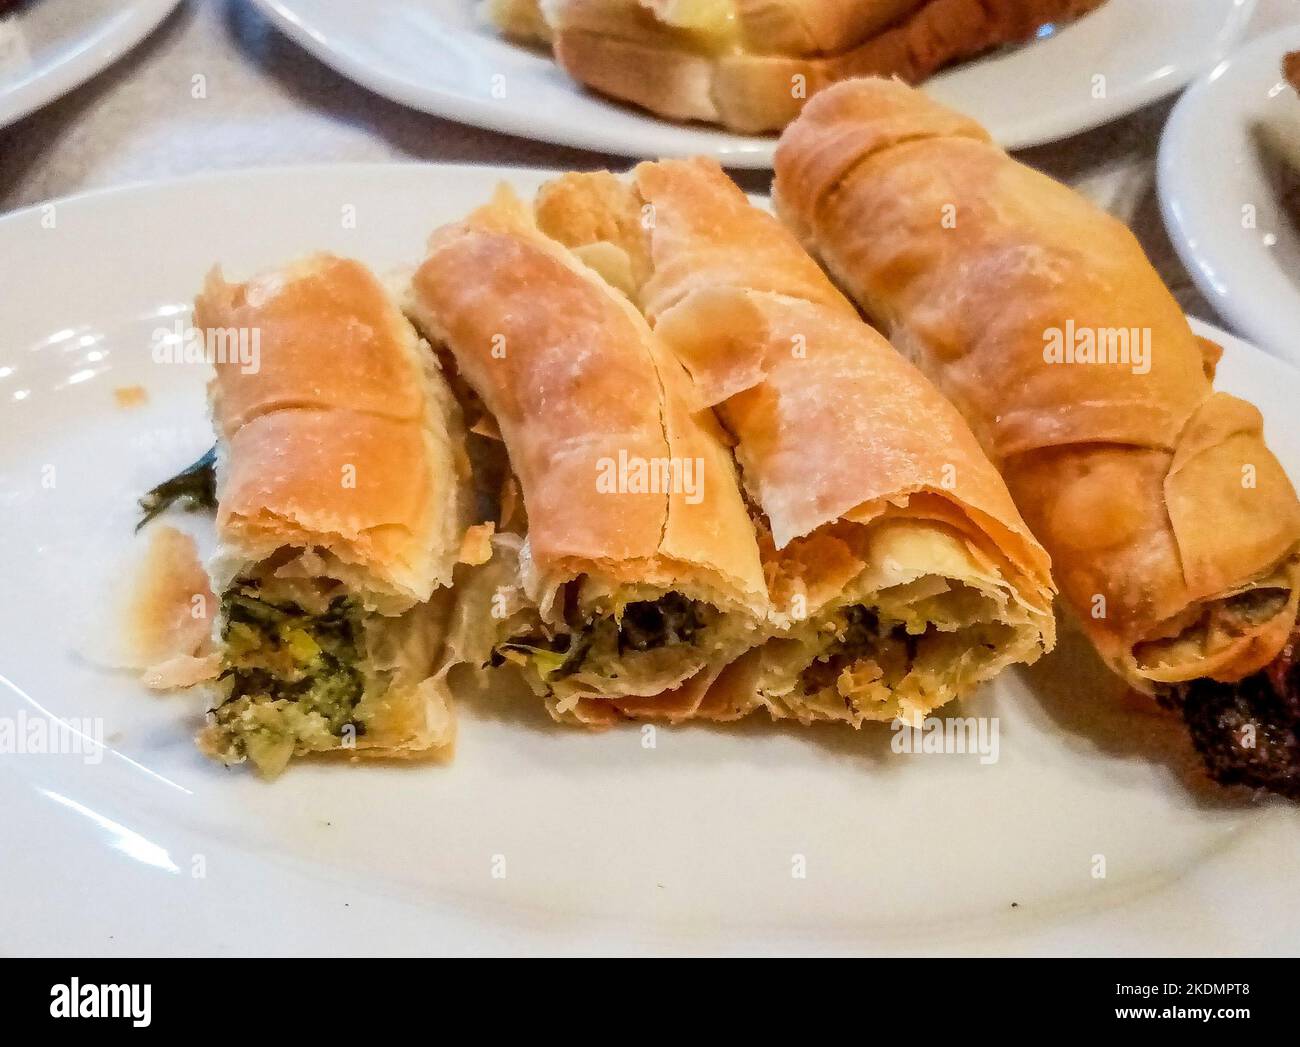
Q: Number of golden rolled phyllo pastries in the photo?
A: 4